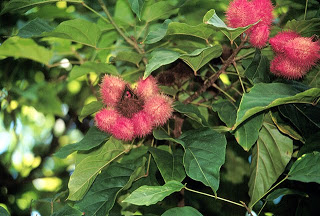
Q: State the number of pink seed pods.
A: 12